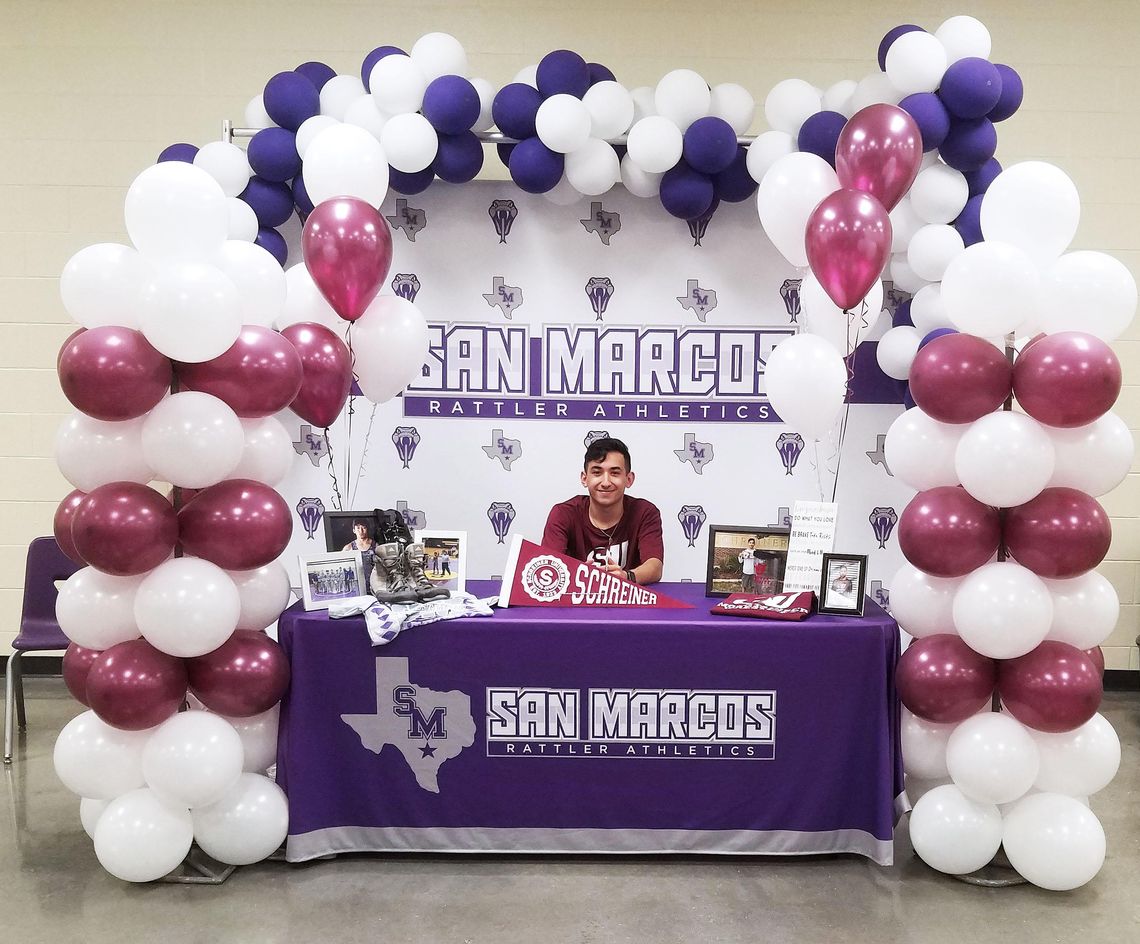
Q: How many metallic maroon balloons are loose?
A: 4